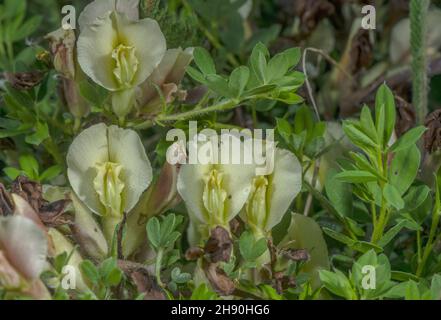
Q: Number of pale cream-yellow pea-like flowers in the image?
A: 4